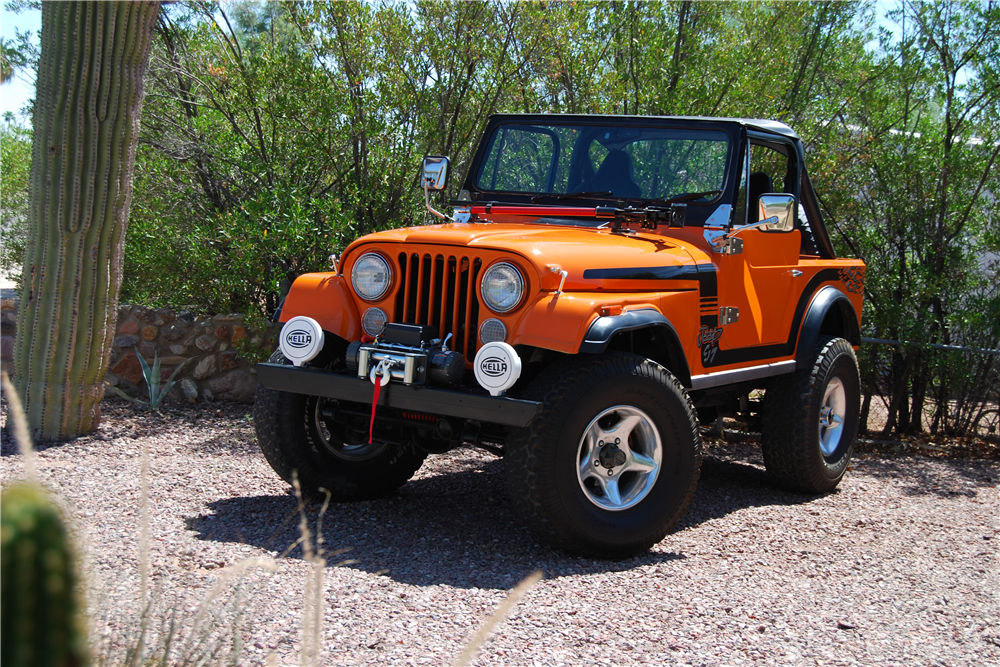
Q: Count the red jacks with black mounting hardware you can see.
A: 1